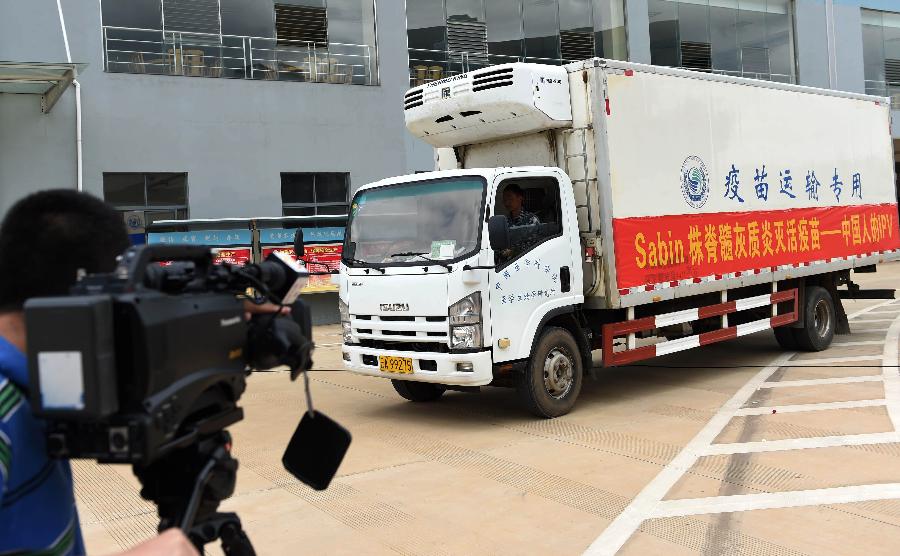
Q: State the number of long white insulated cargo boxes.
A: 1